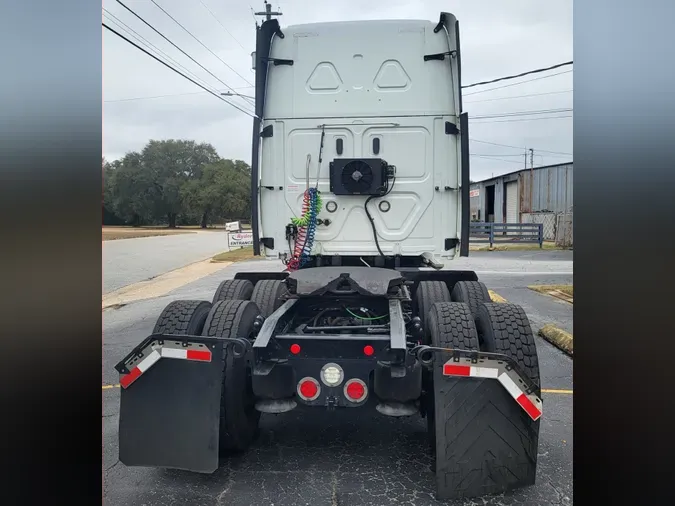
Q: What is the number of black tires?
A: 8